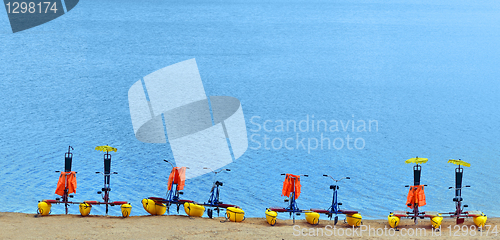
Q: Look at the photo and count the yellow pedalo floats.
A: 12